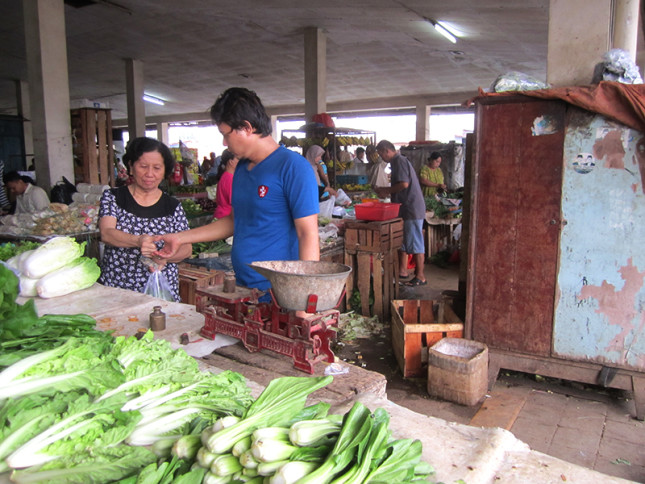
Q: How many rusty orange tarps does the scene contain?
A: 1